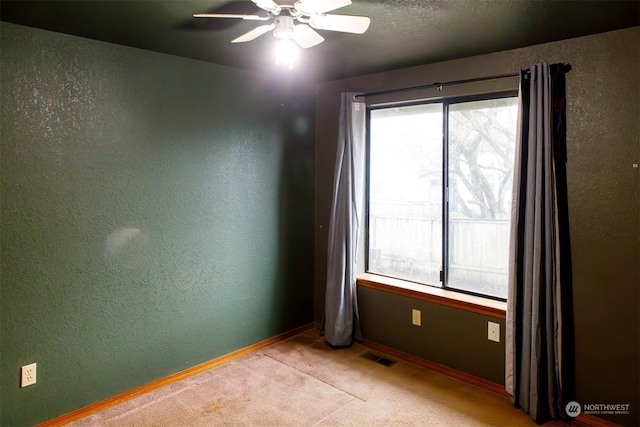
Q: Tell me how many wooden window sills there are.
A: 1